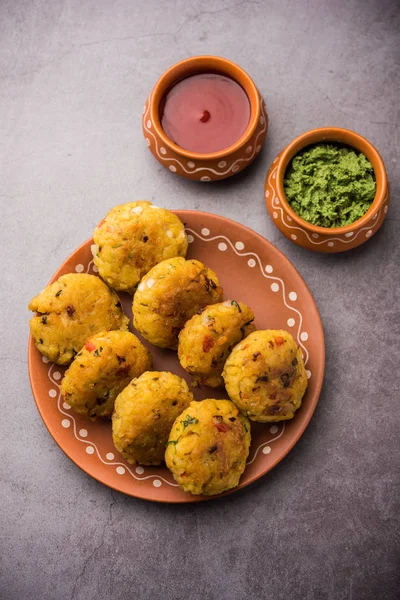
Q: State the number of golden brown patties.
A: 8